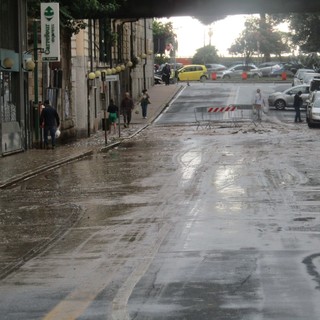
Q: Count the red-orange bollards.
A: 3